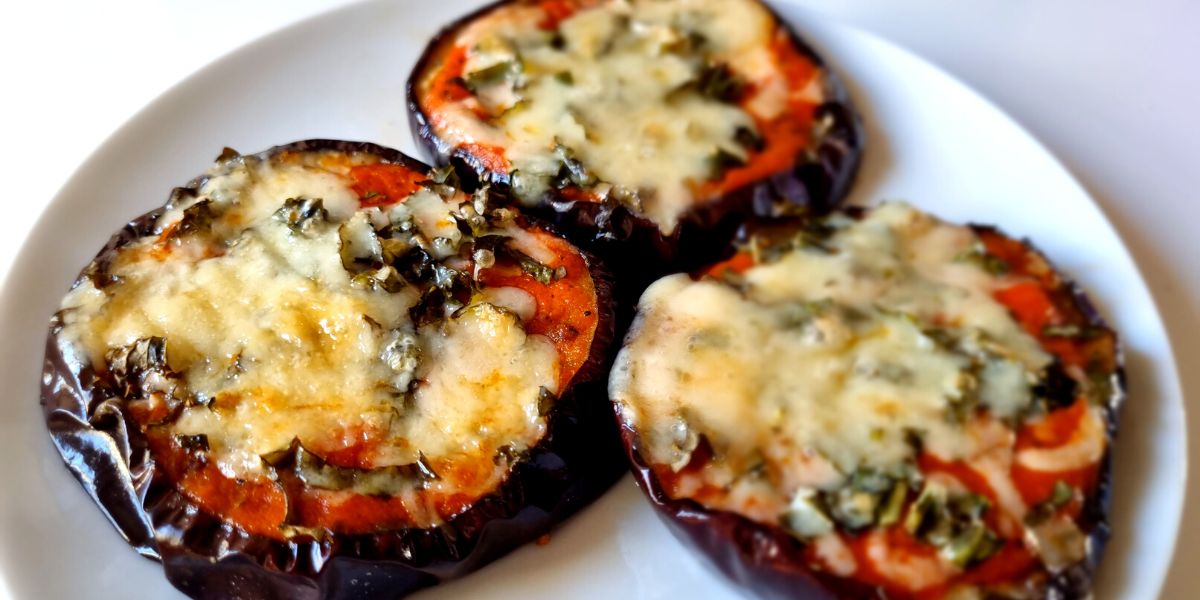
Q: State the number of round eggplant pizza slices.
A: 3